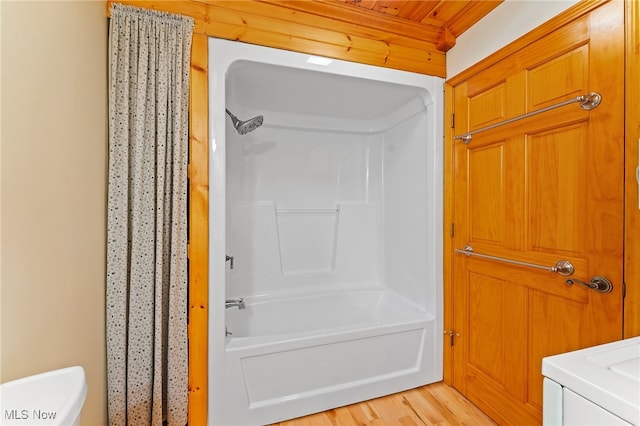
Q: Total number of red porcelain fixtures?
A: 0